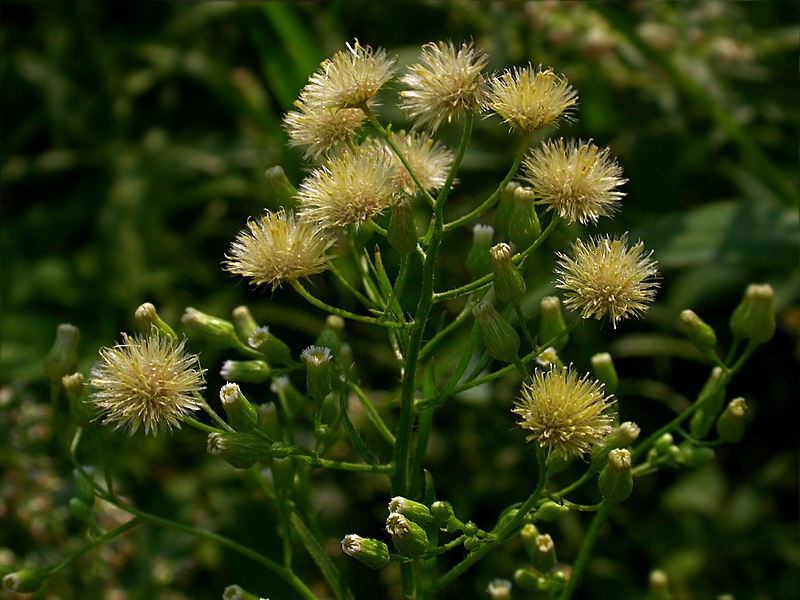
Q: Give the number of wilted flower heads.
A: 11